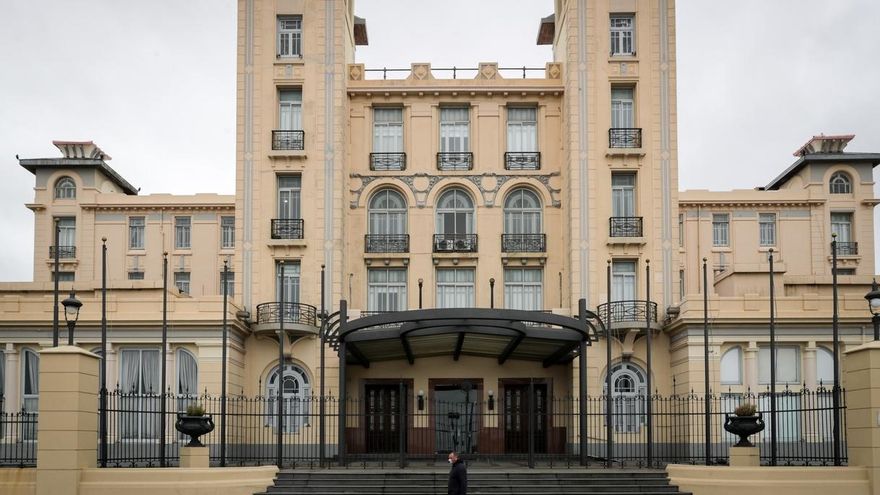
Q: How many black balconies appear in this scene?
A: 14